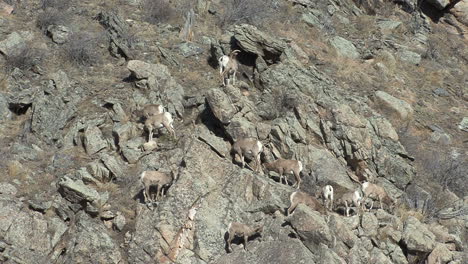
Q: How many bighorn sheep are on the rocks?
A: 11